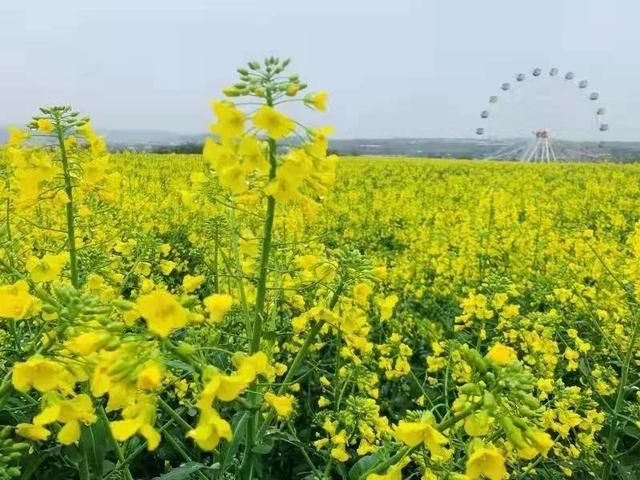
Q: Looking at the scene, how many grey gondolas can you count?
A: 12